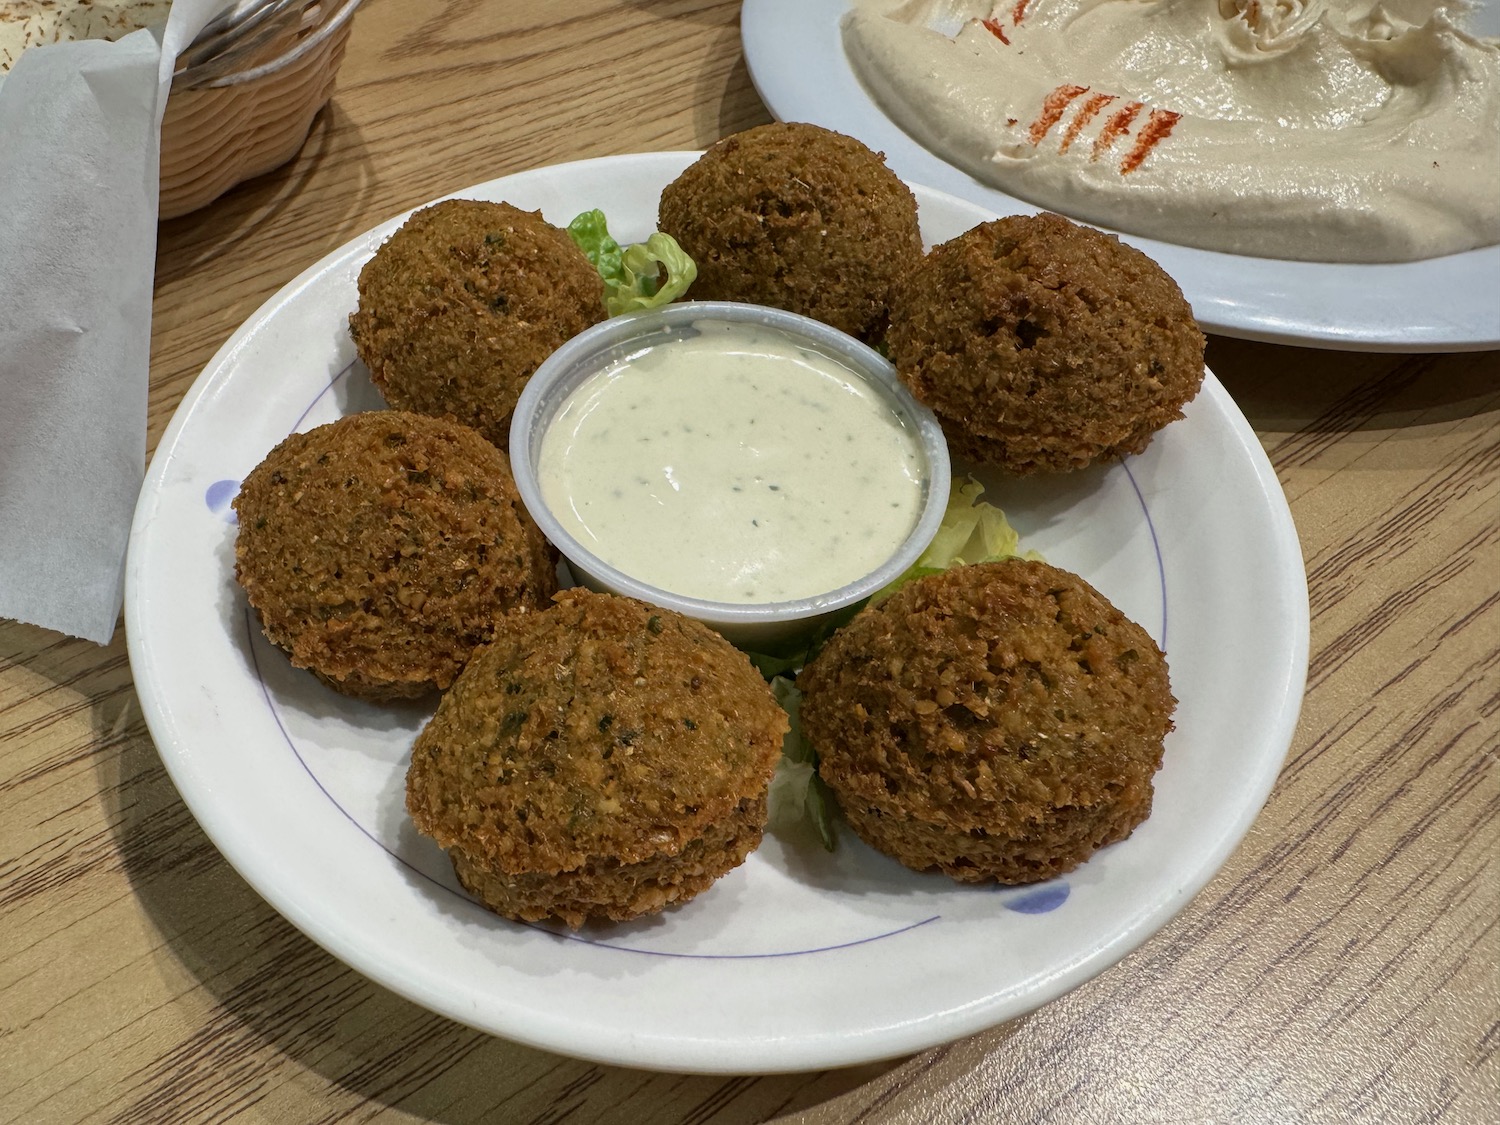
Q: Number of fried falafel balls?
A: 6